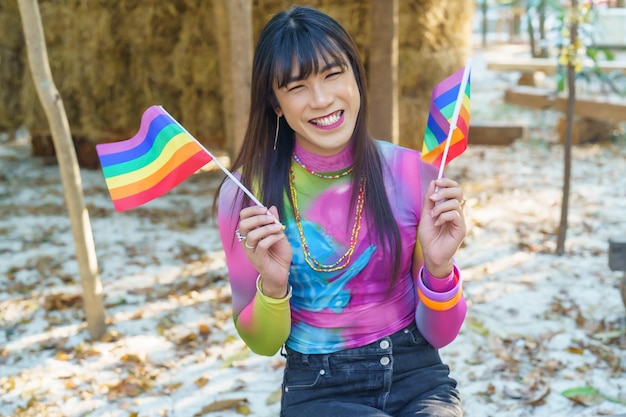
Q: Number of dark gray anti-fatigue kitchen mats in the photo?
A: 0